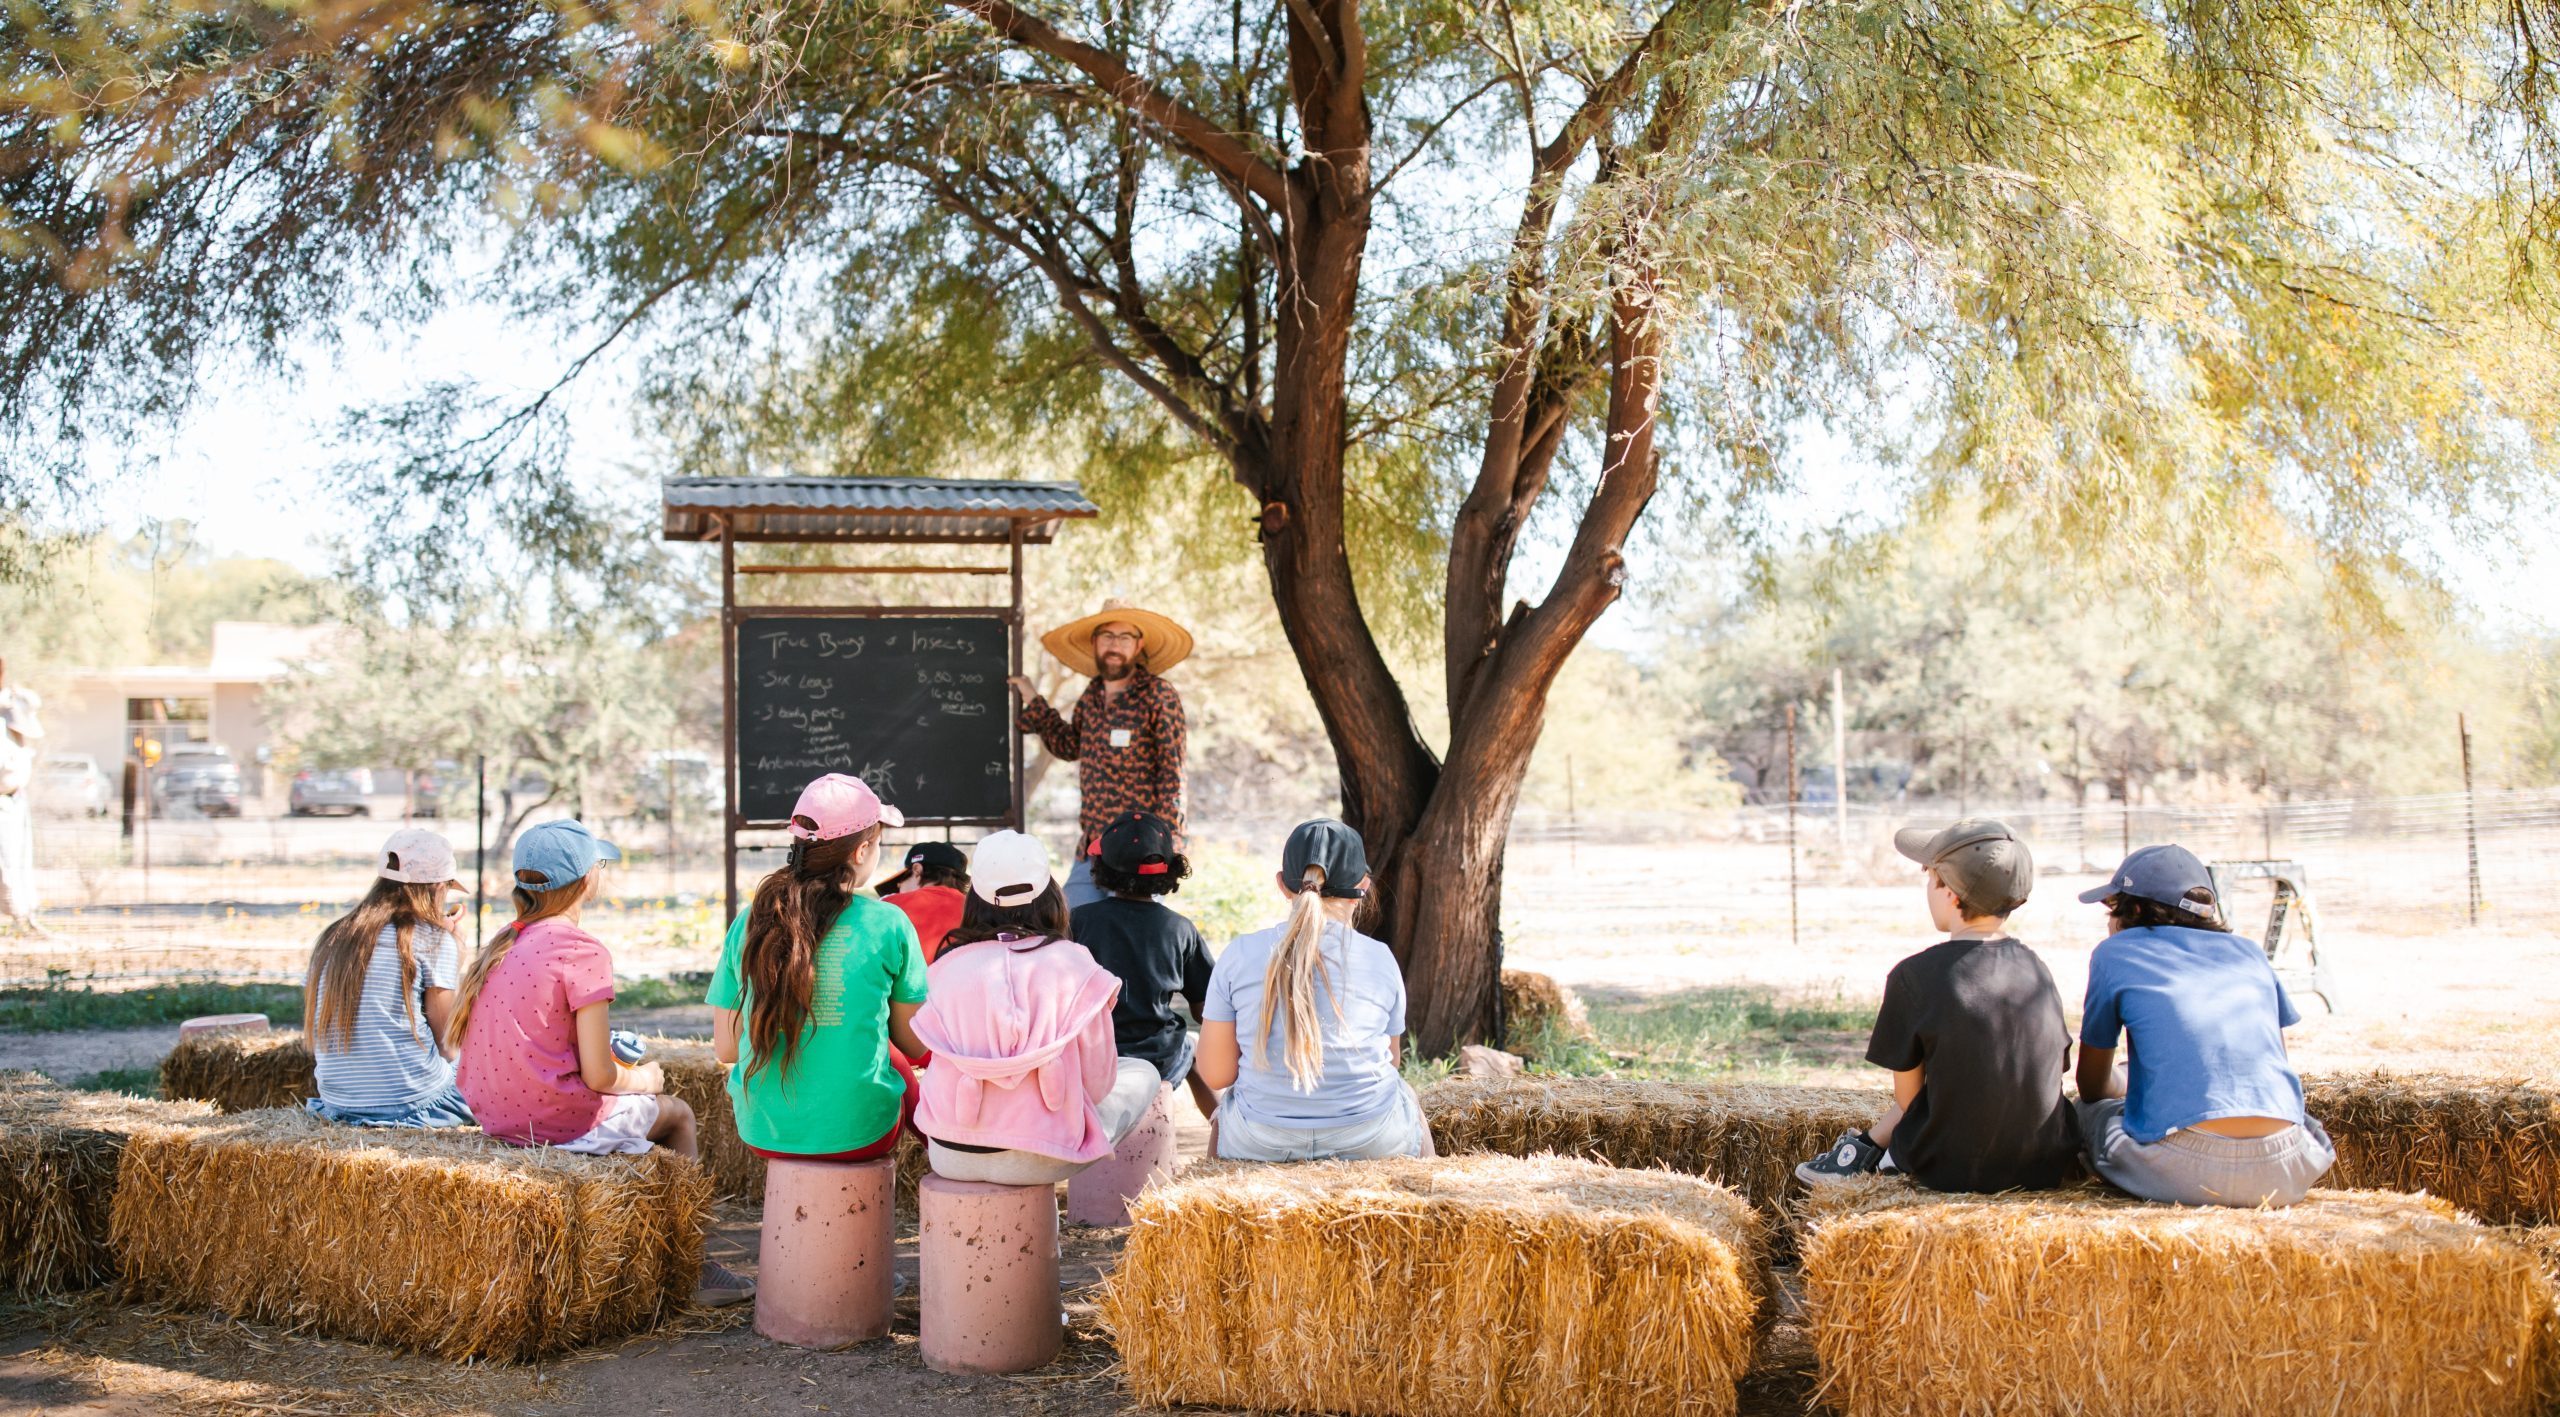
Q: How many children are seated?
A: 9